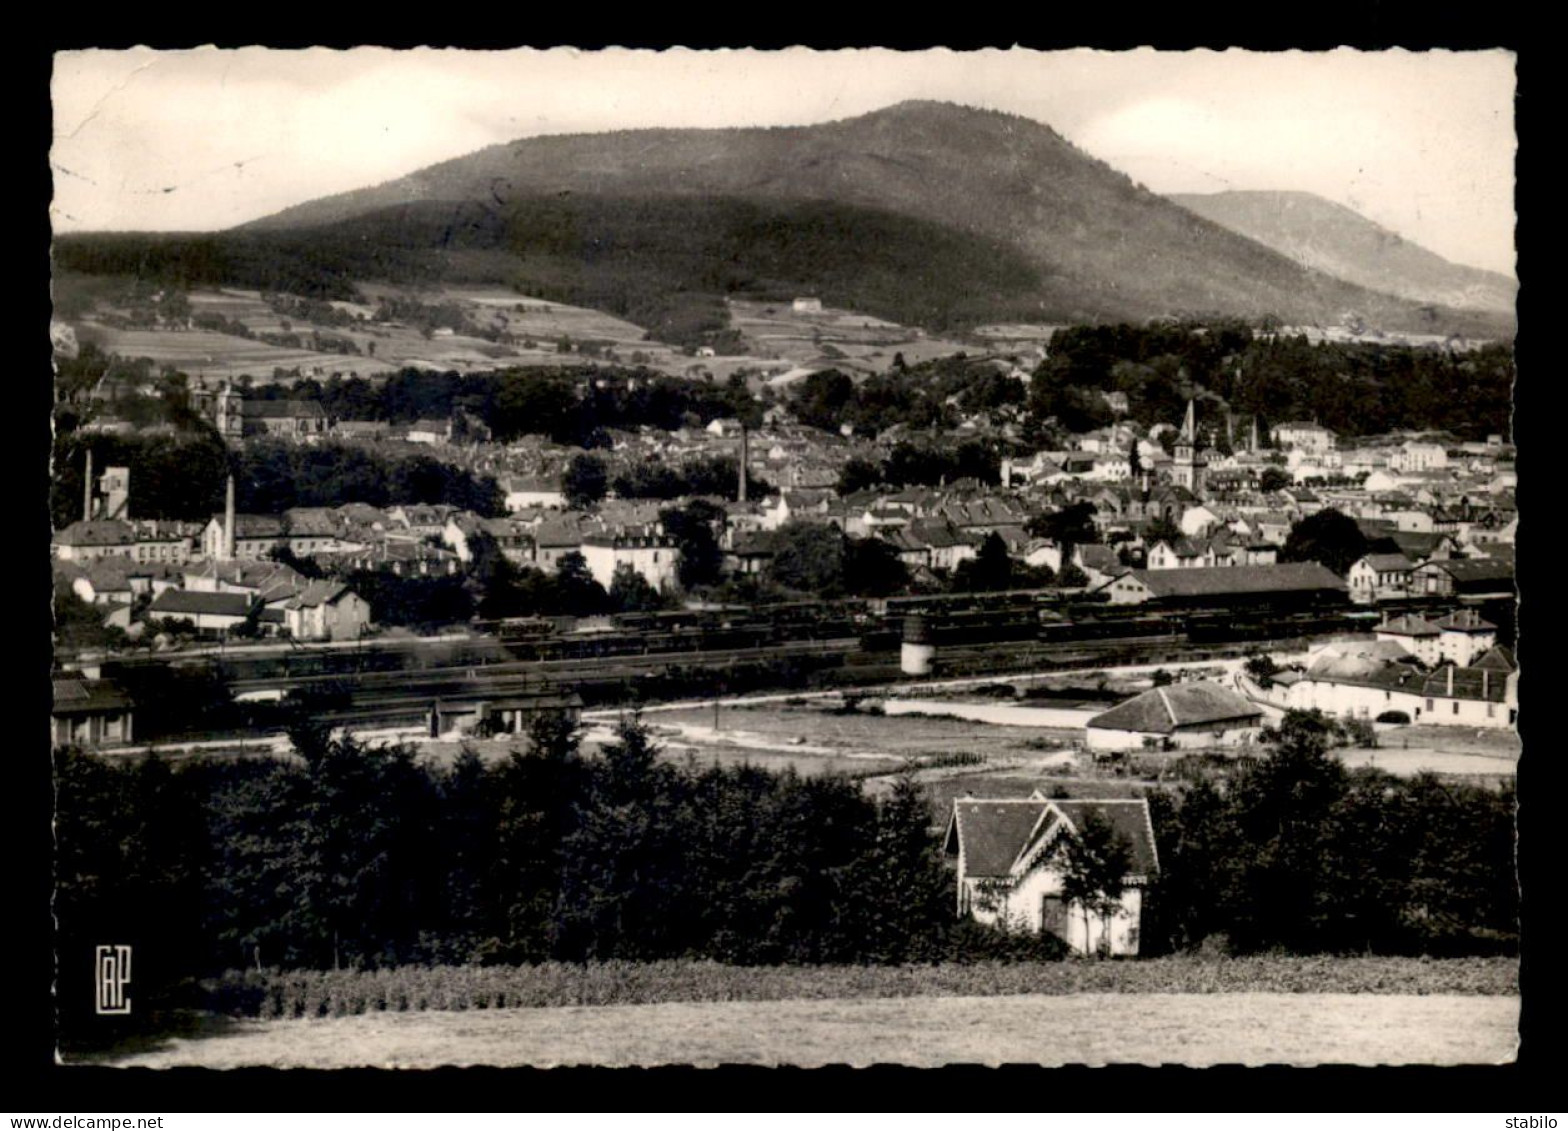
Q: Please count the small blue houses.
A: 0